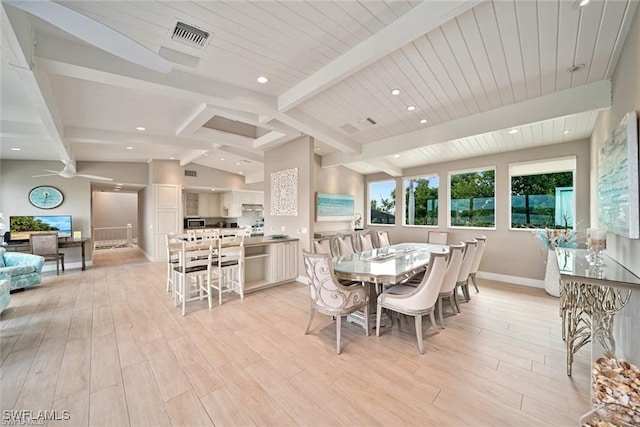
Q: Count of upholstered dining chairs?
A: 10